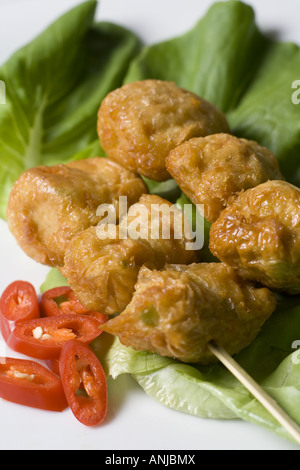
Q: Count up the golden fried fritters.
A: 6